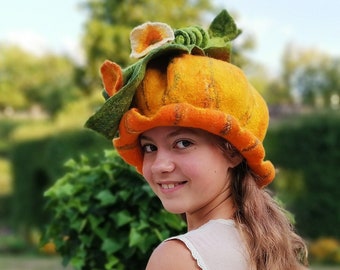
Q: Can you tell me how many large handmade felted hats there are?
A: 1